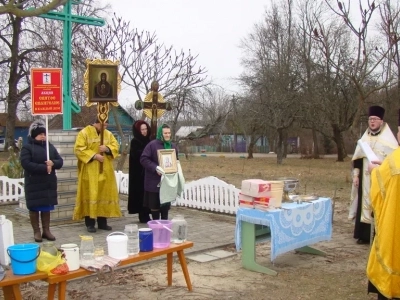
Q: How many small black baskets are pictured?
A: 0